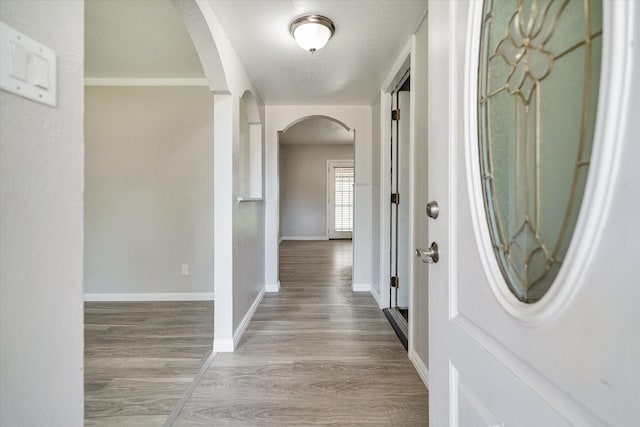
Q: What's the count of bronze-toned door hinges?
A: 3